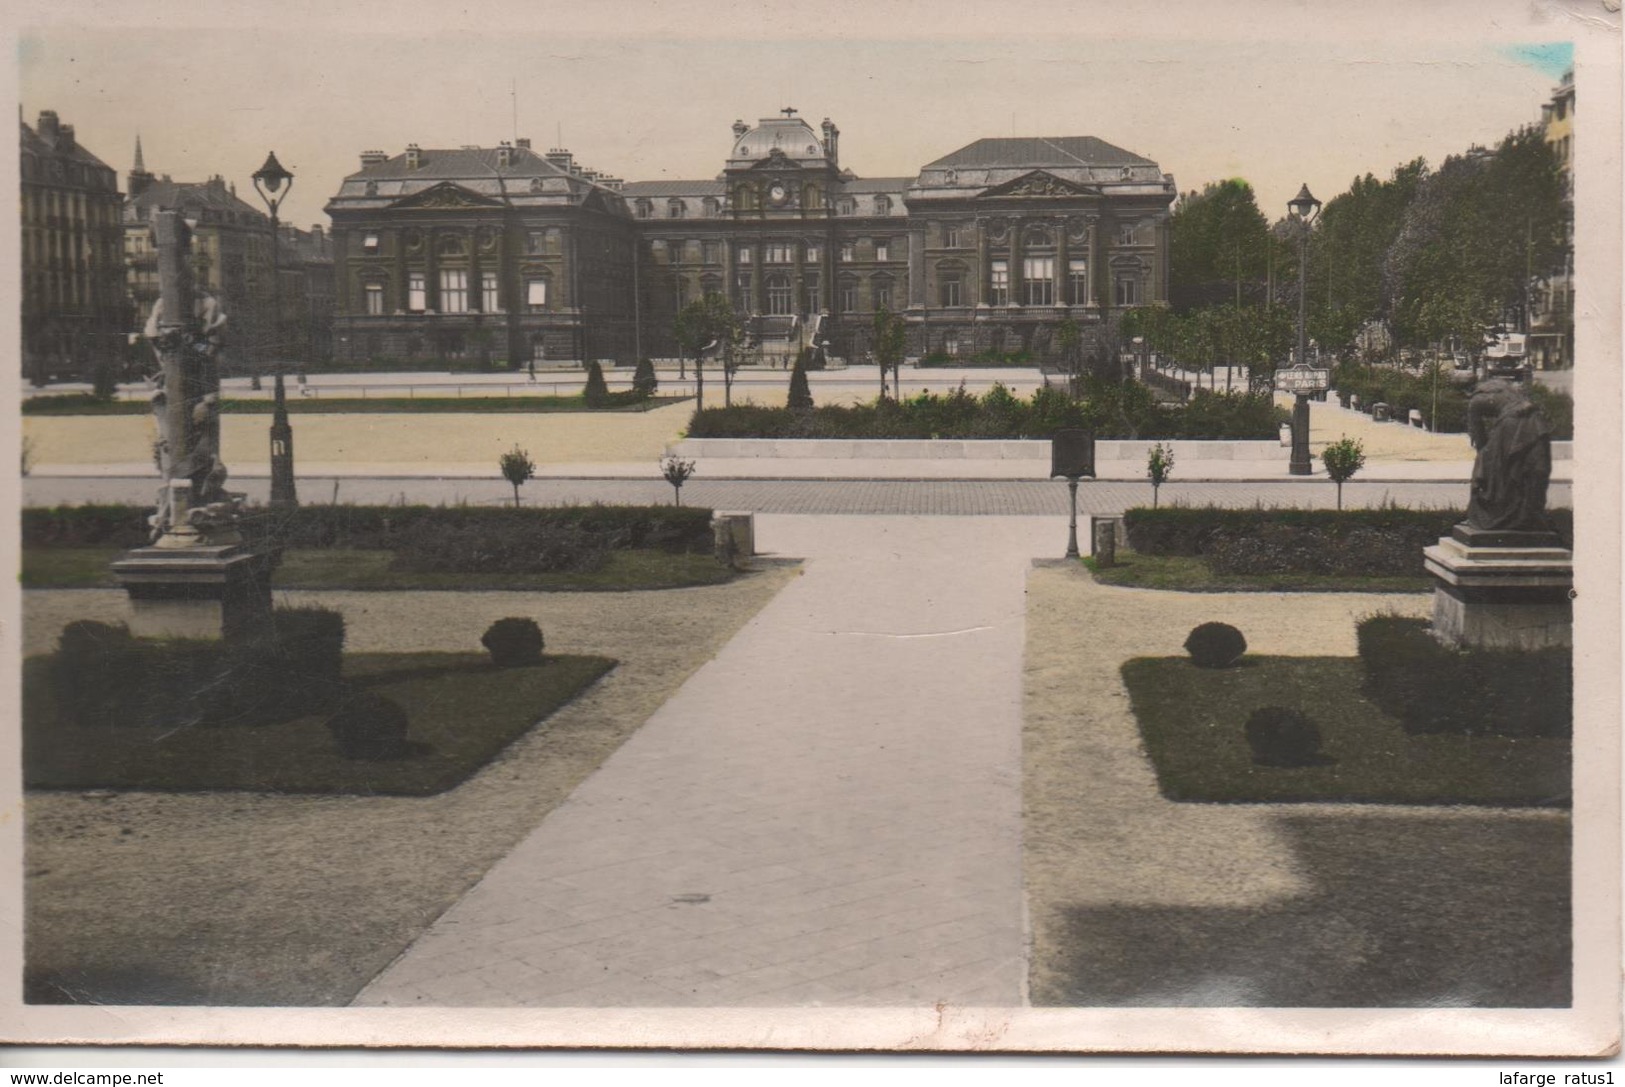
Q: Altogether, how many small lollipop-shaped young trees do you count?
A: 4